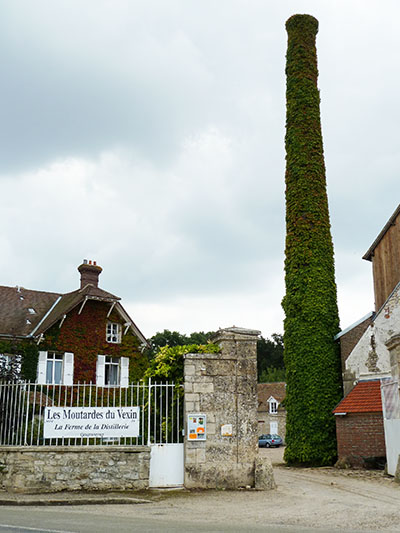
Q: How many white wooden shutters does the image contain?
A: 4